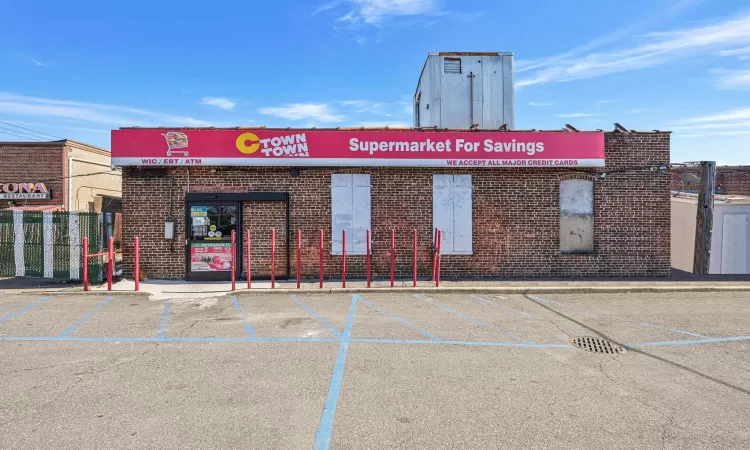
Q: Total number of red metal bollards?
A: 14